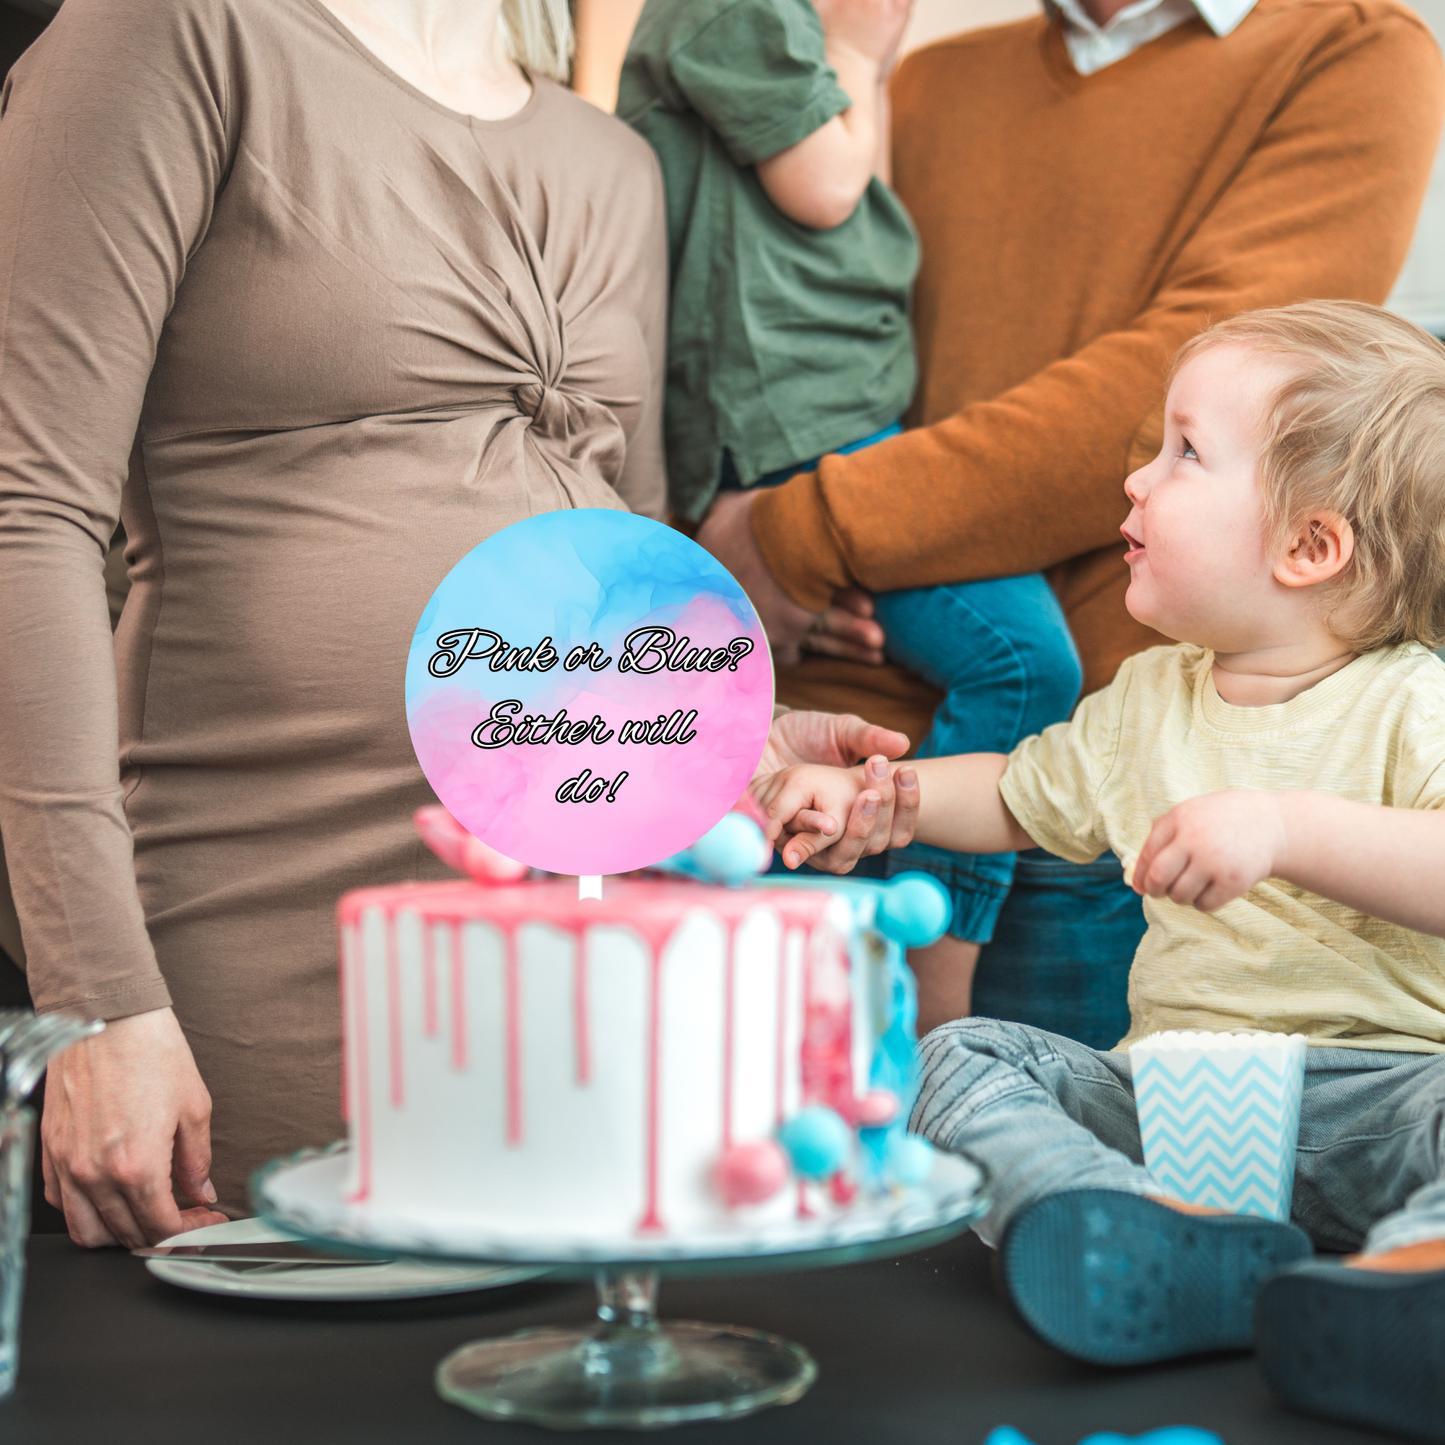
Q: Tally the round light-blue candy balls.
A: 4